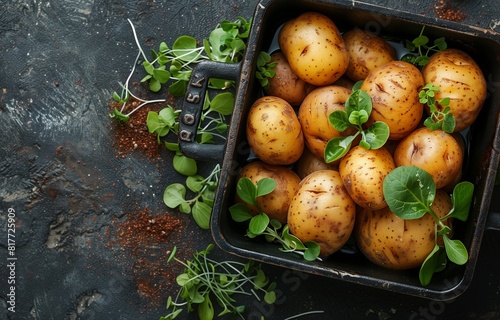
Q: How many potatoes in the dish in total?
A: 13